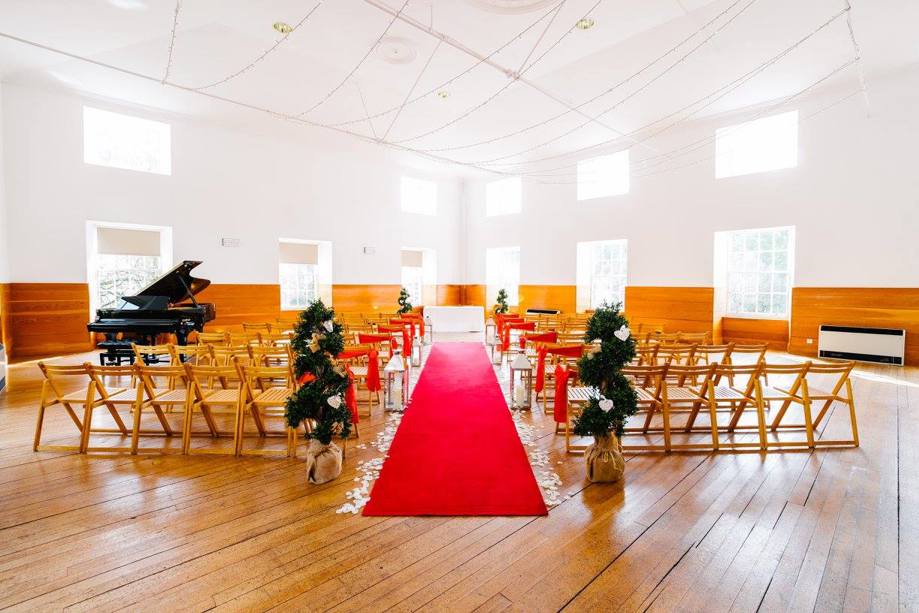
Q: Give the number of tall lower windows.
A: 6